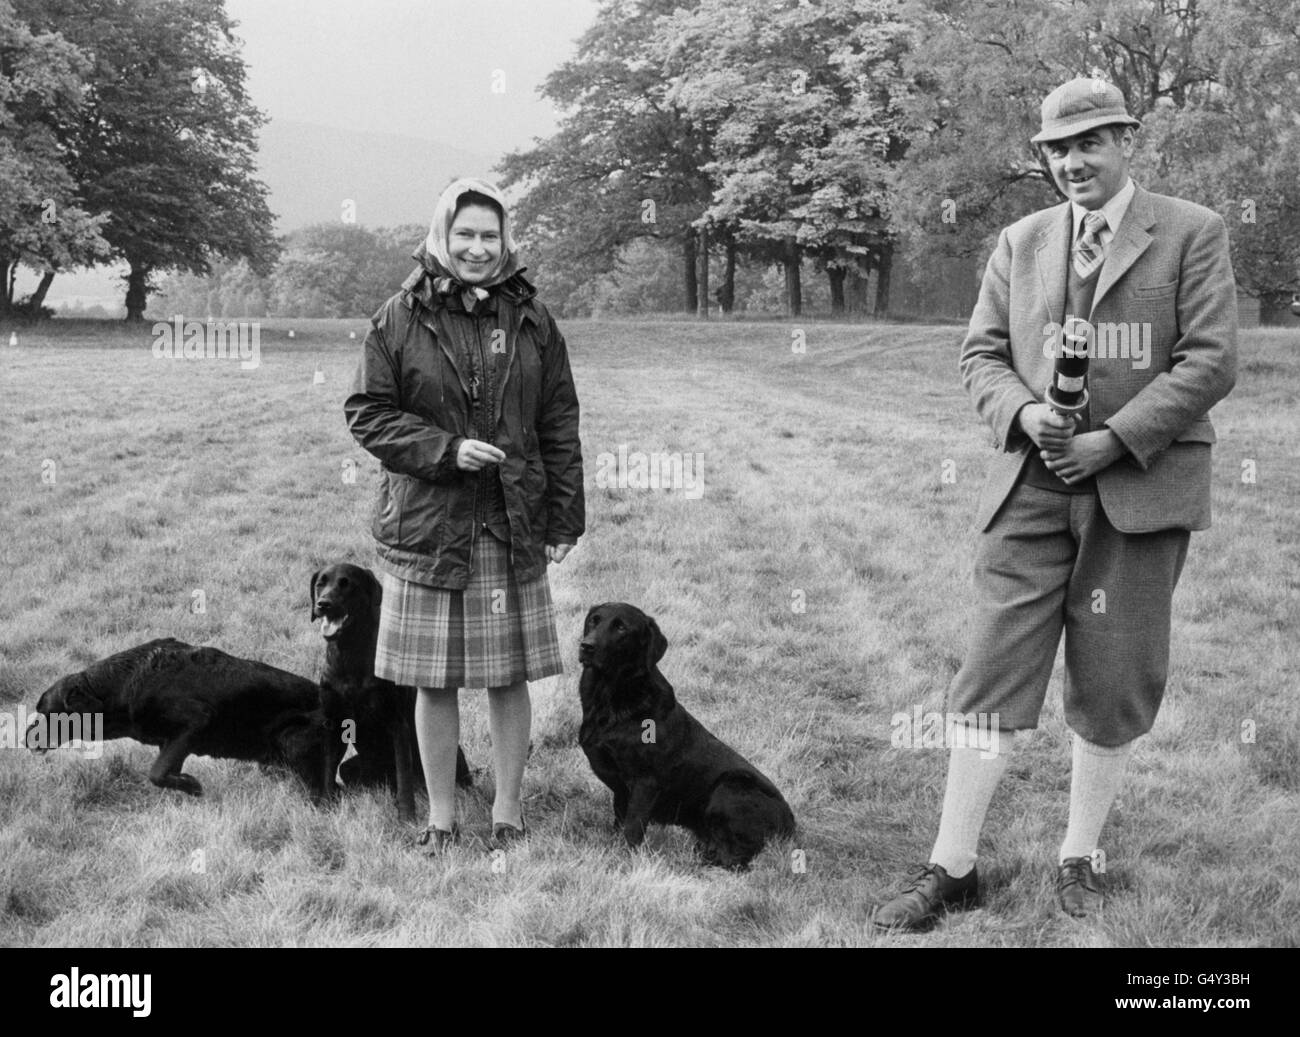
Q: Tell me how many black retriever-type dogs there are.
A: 3